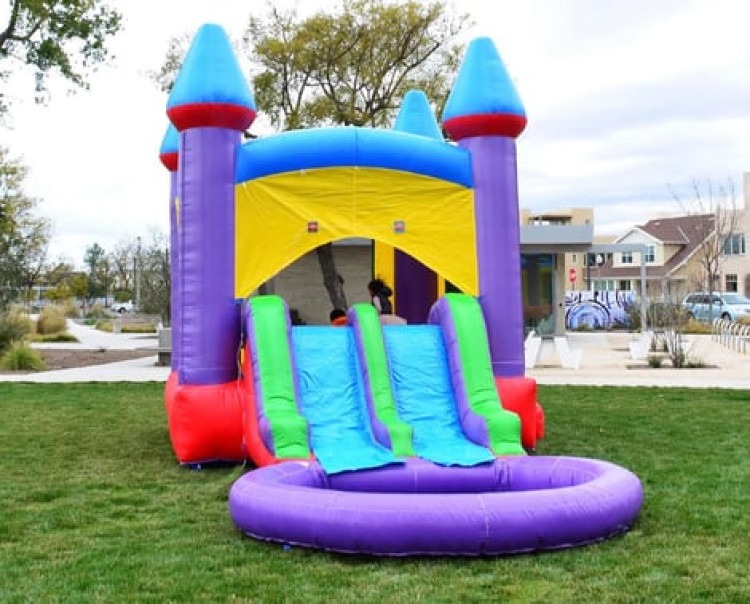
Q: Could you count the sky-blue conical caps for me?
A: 4